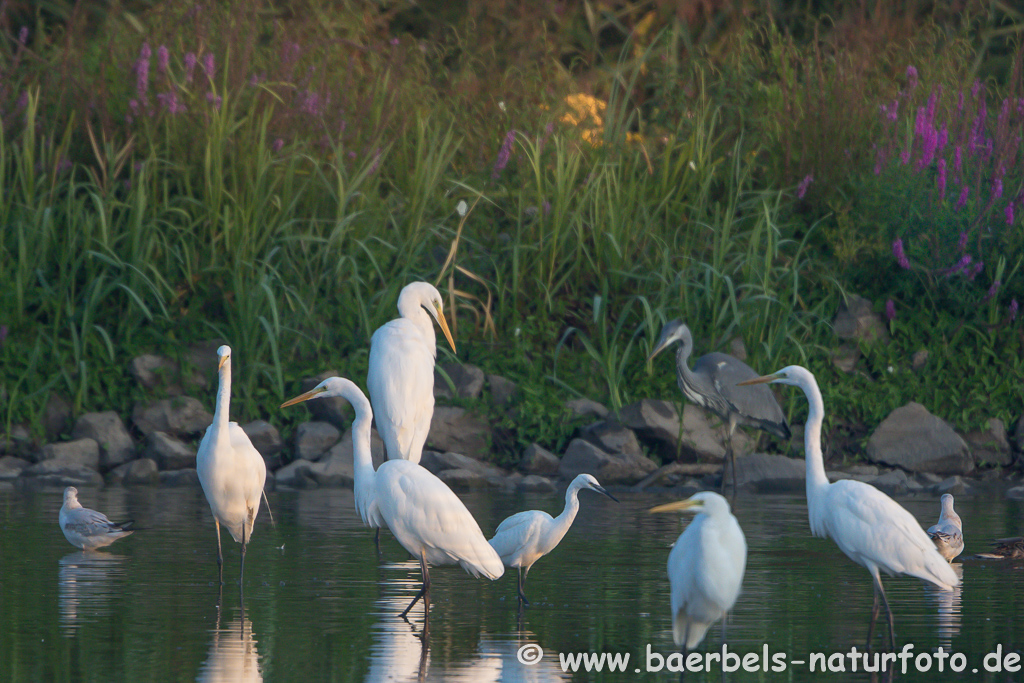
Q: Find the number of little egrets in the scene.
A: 1